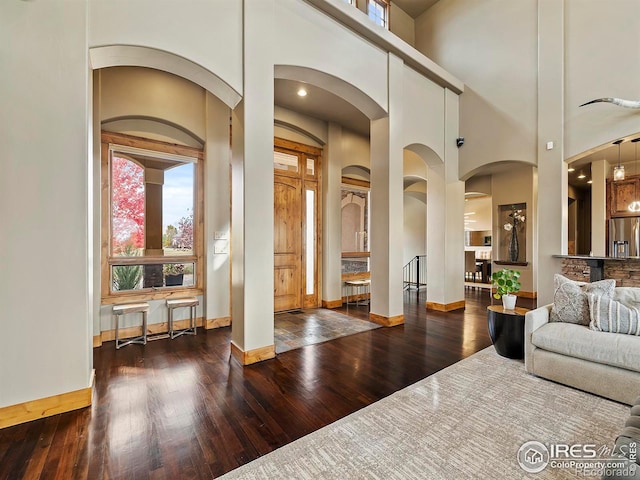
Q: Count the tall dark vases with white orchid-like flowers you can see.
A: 1